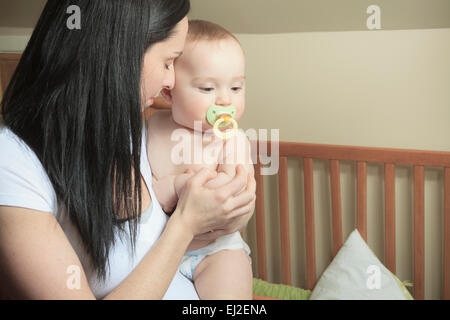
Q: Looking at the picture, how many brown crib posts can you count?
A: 8